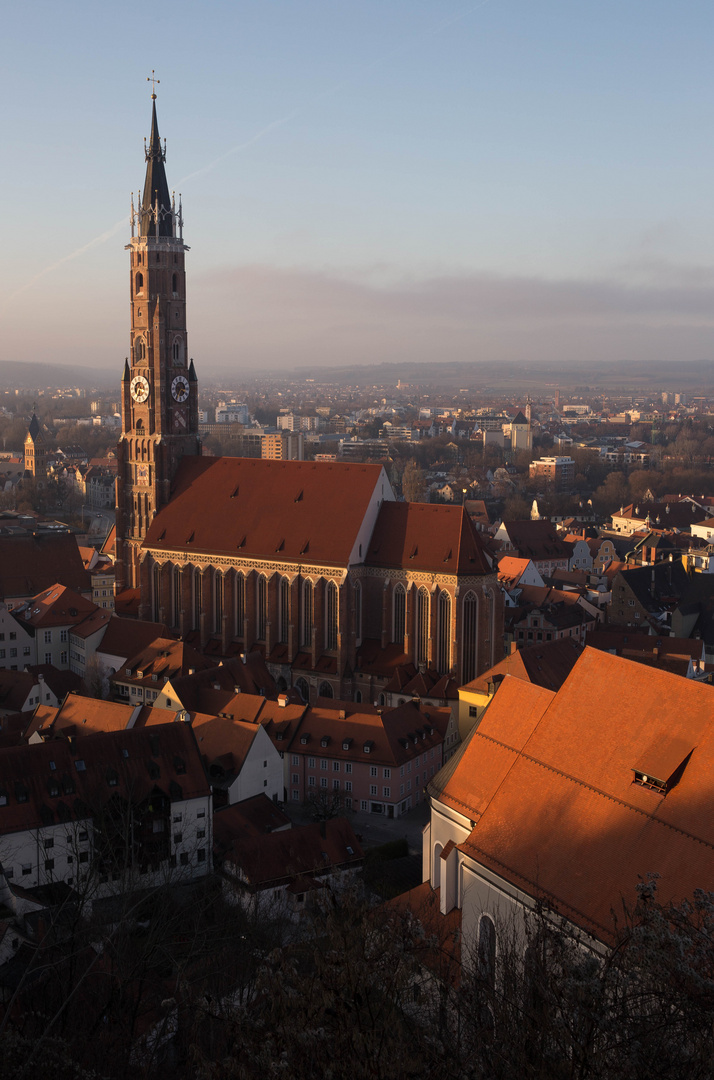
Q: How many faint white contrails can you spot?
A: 1